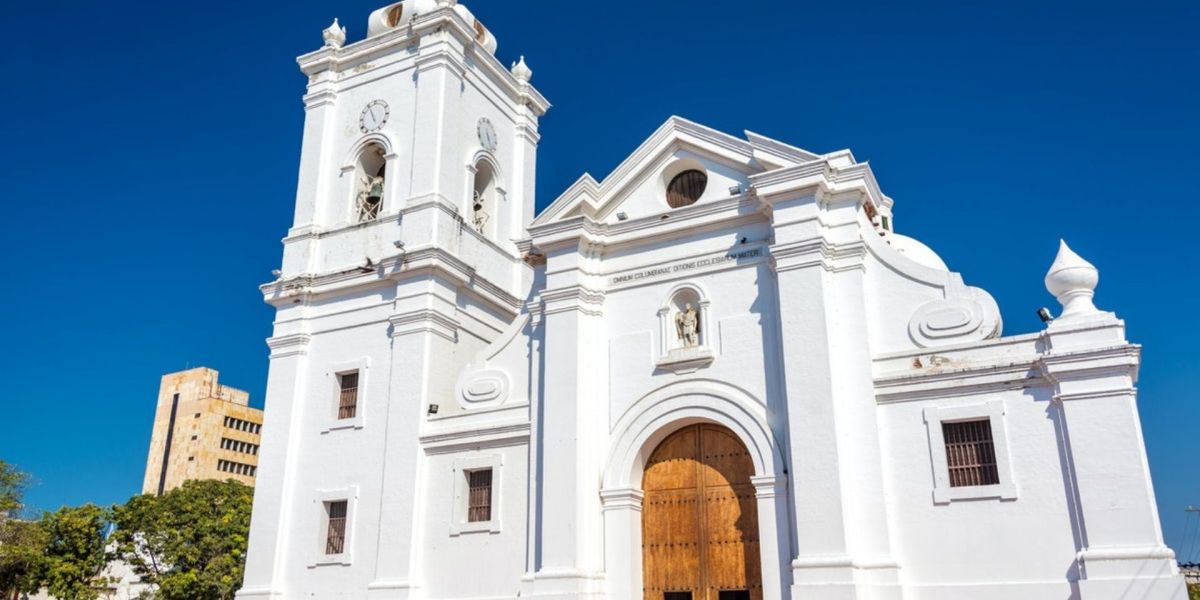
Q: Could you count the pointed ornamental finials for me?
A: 3